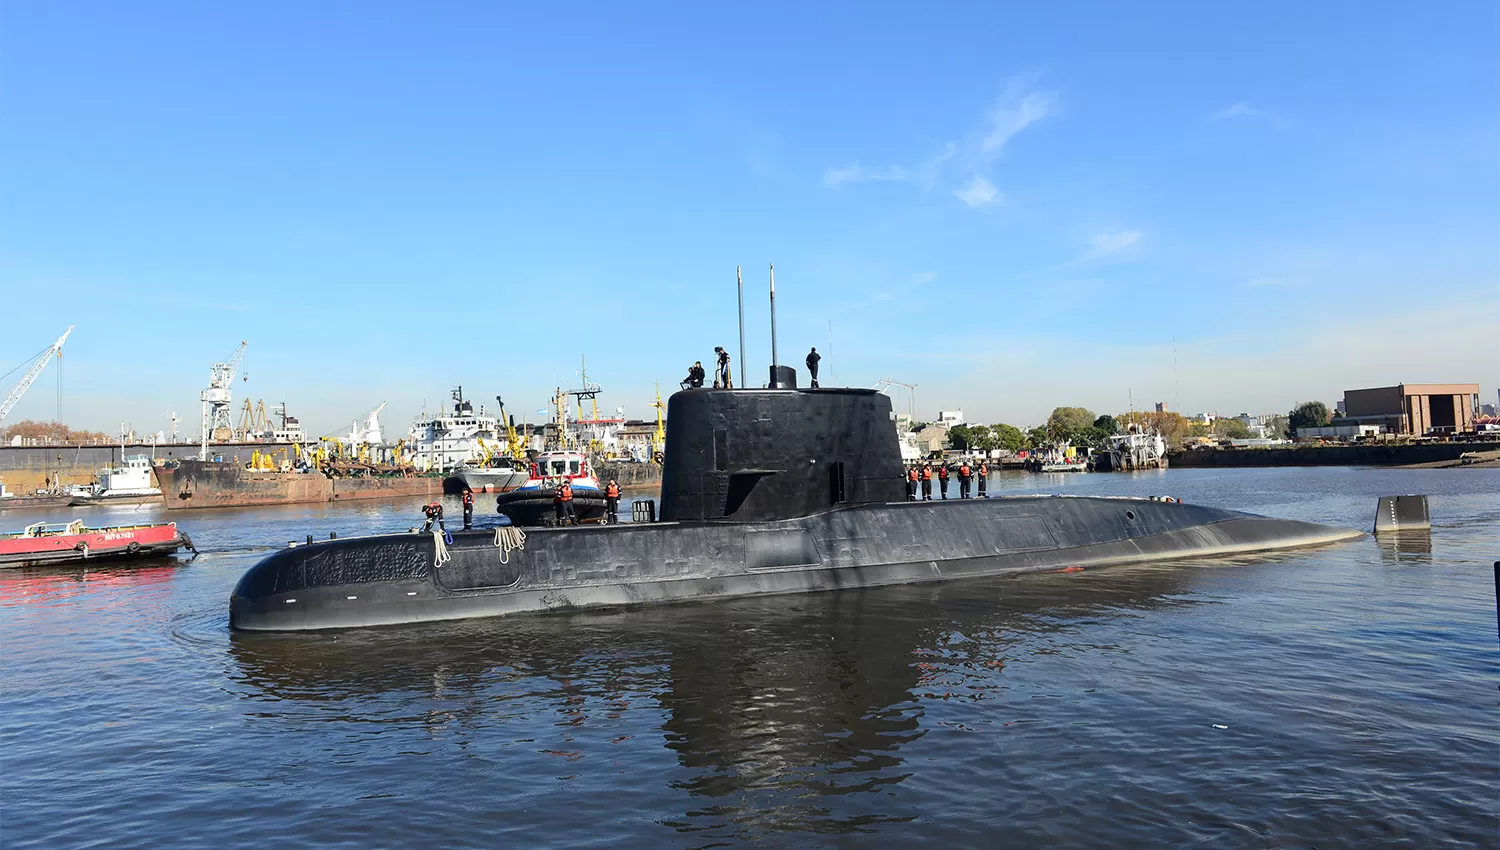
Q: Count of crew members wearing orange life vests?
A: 10